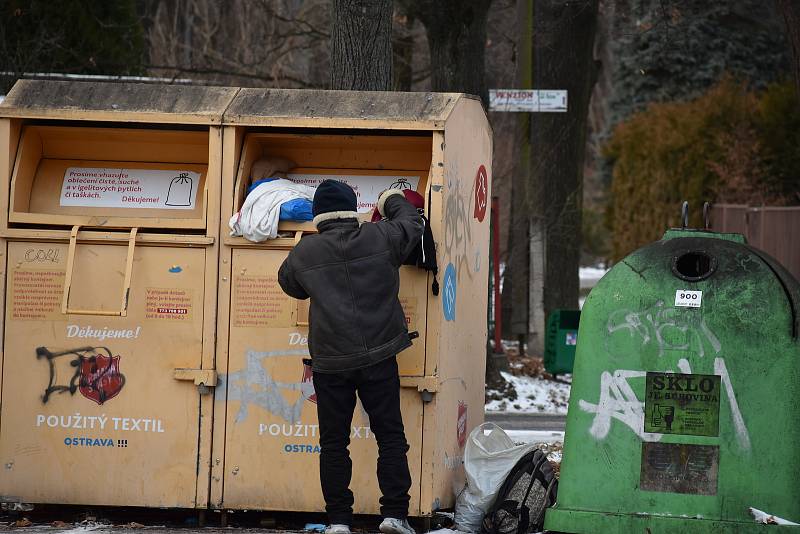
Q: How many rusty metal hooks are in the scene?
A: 2